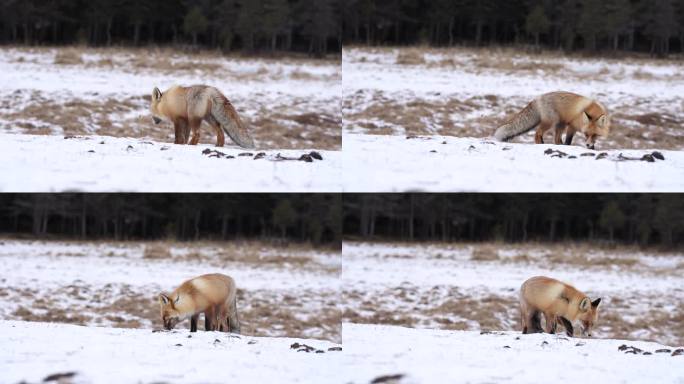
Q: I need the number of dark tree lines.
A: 4